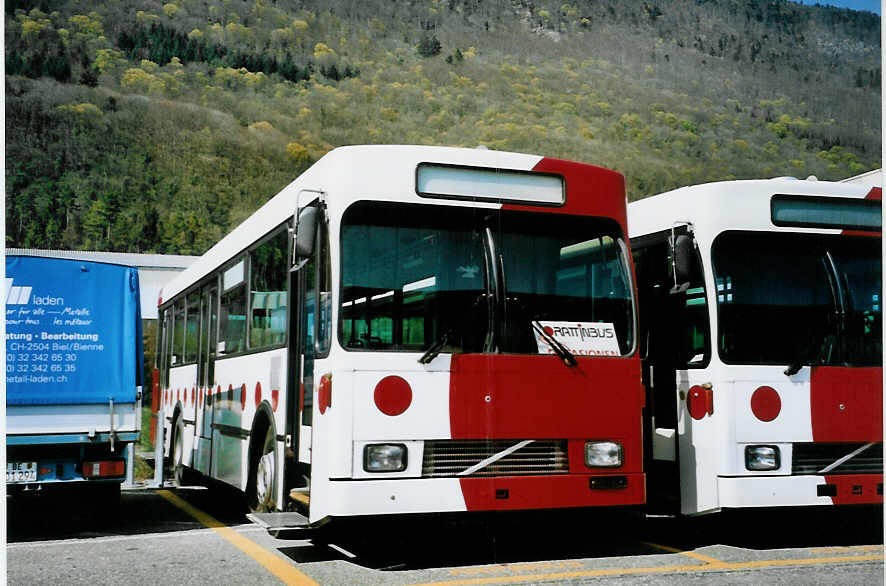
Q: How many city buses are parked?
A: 2